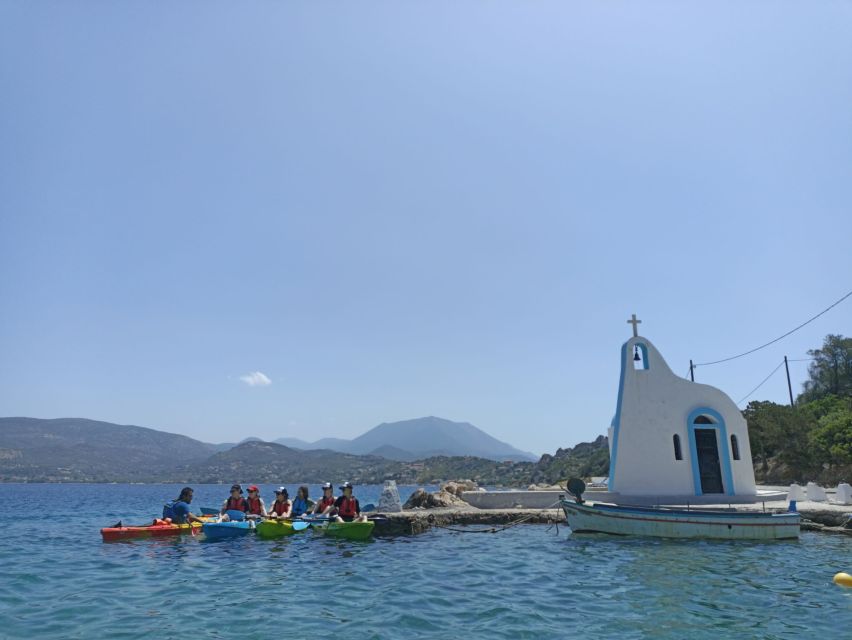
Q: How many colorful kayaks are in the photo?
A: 4